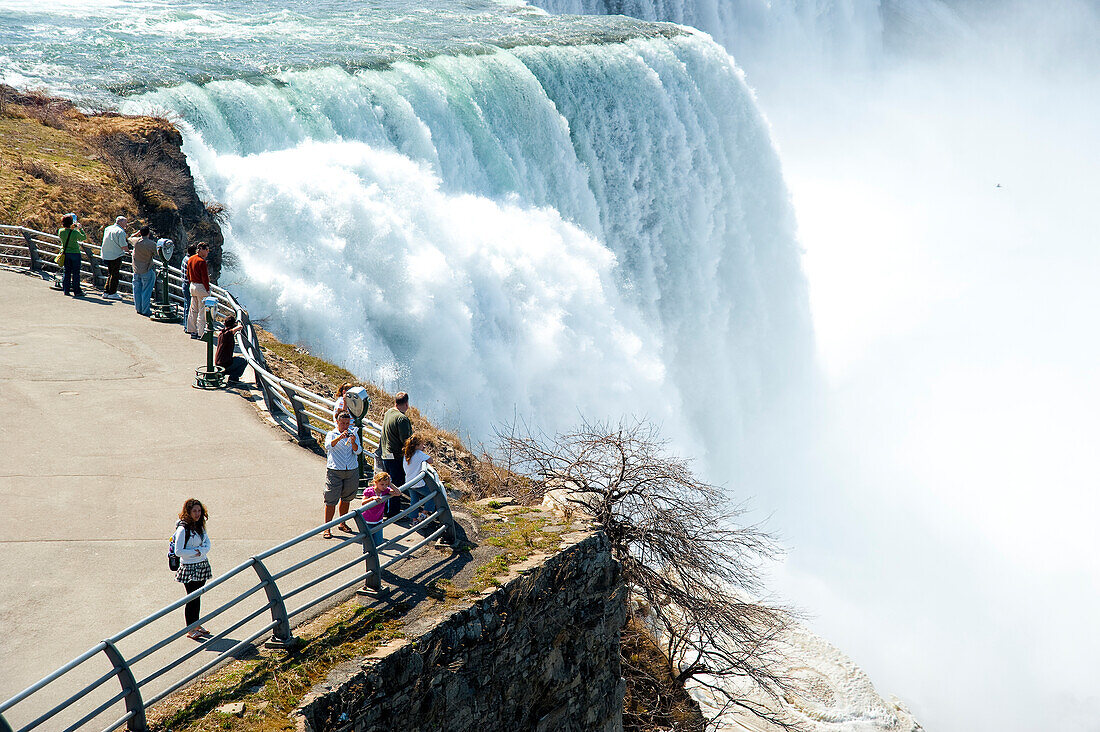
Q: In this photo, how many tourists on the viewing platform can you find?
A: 12